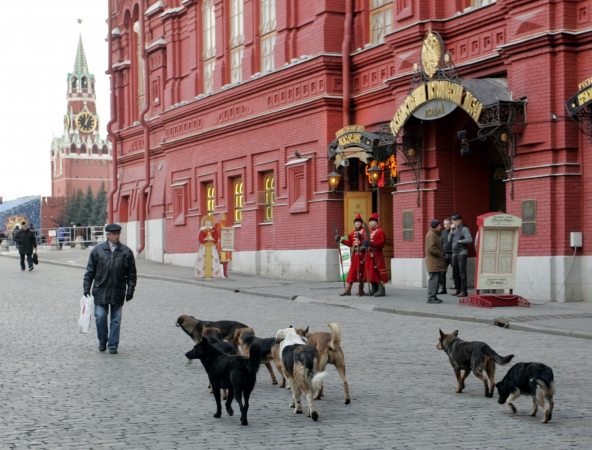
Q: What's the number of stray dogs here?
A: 8